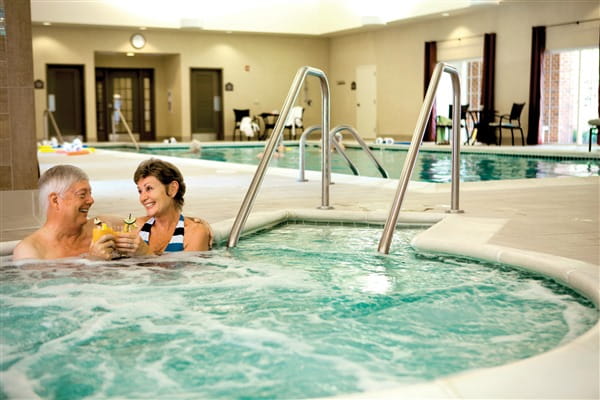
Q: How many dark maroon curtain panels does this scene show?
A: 3